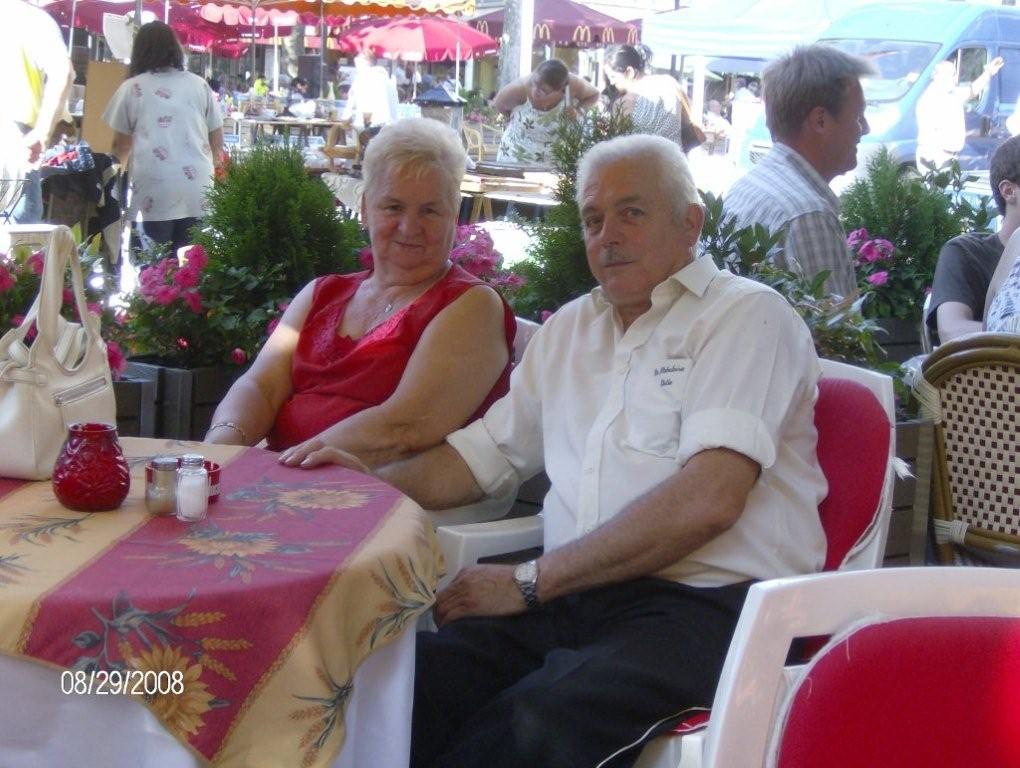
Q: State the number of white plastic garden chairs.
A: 3